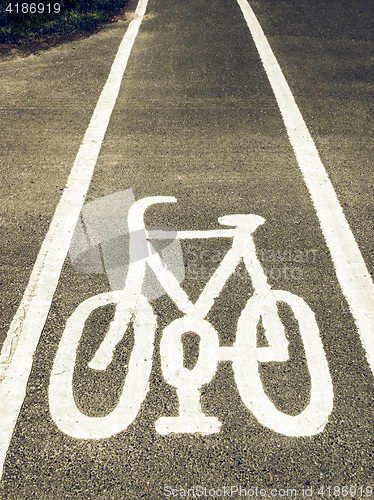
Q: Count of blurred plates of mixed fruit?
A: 0